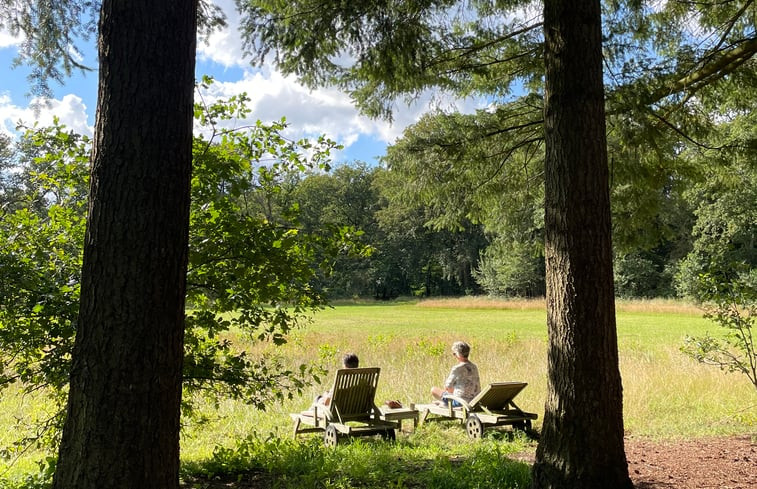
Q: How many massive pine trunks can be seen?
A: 2